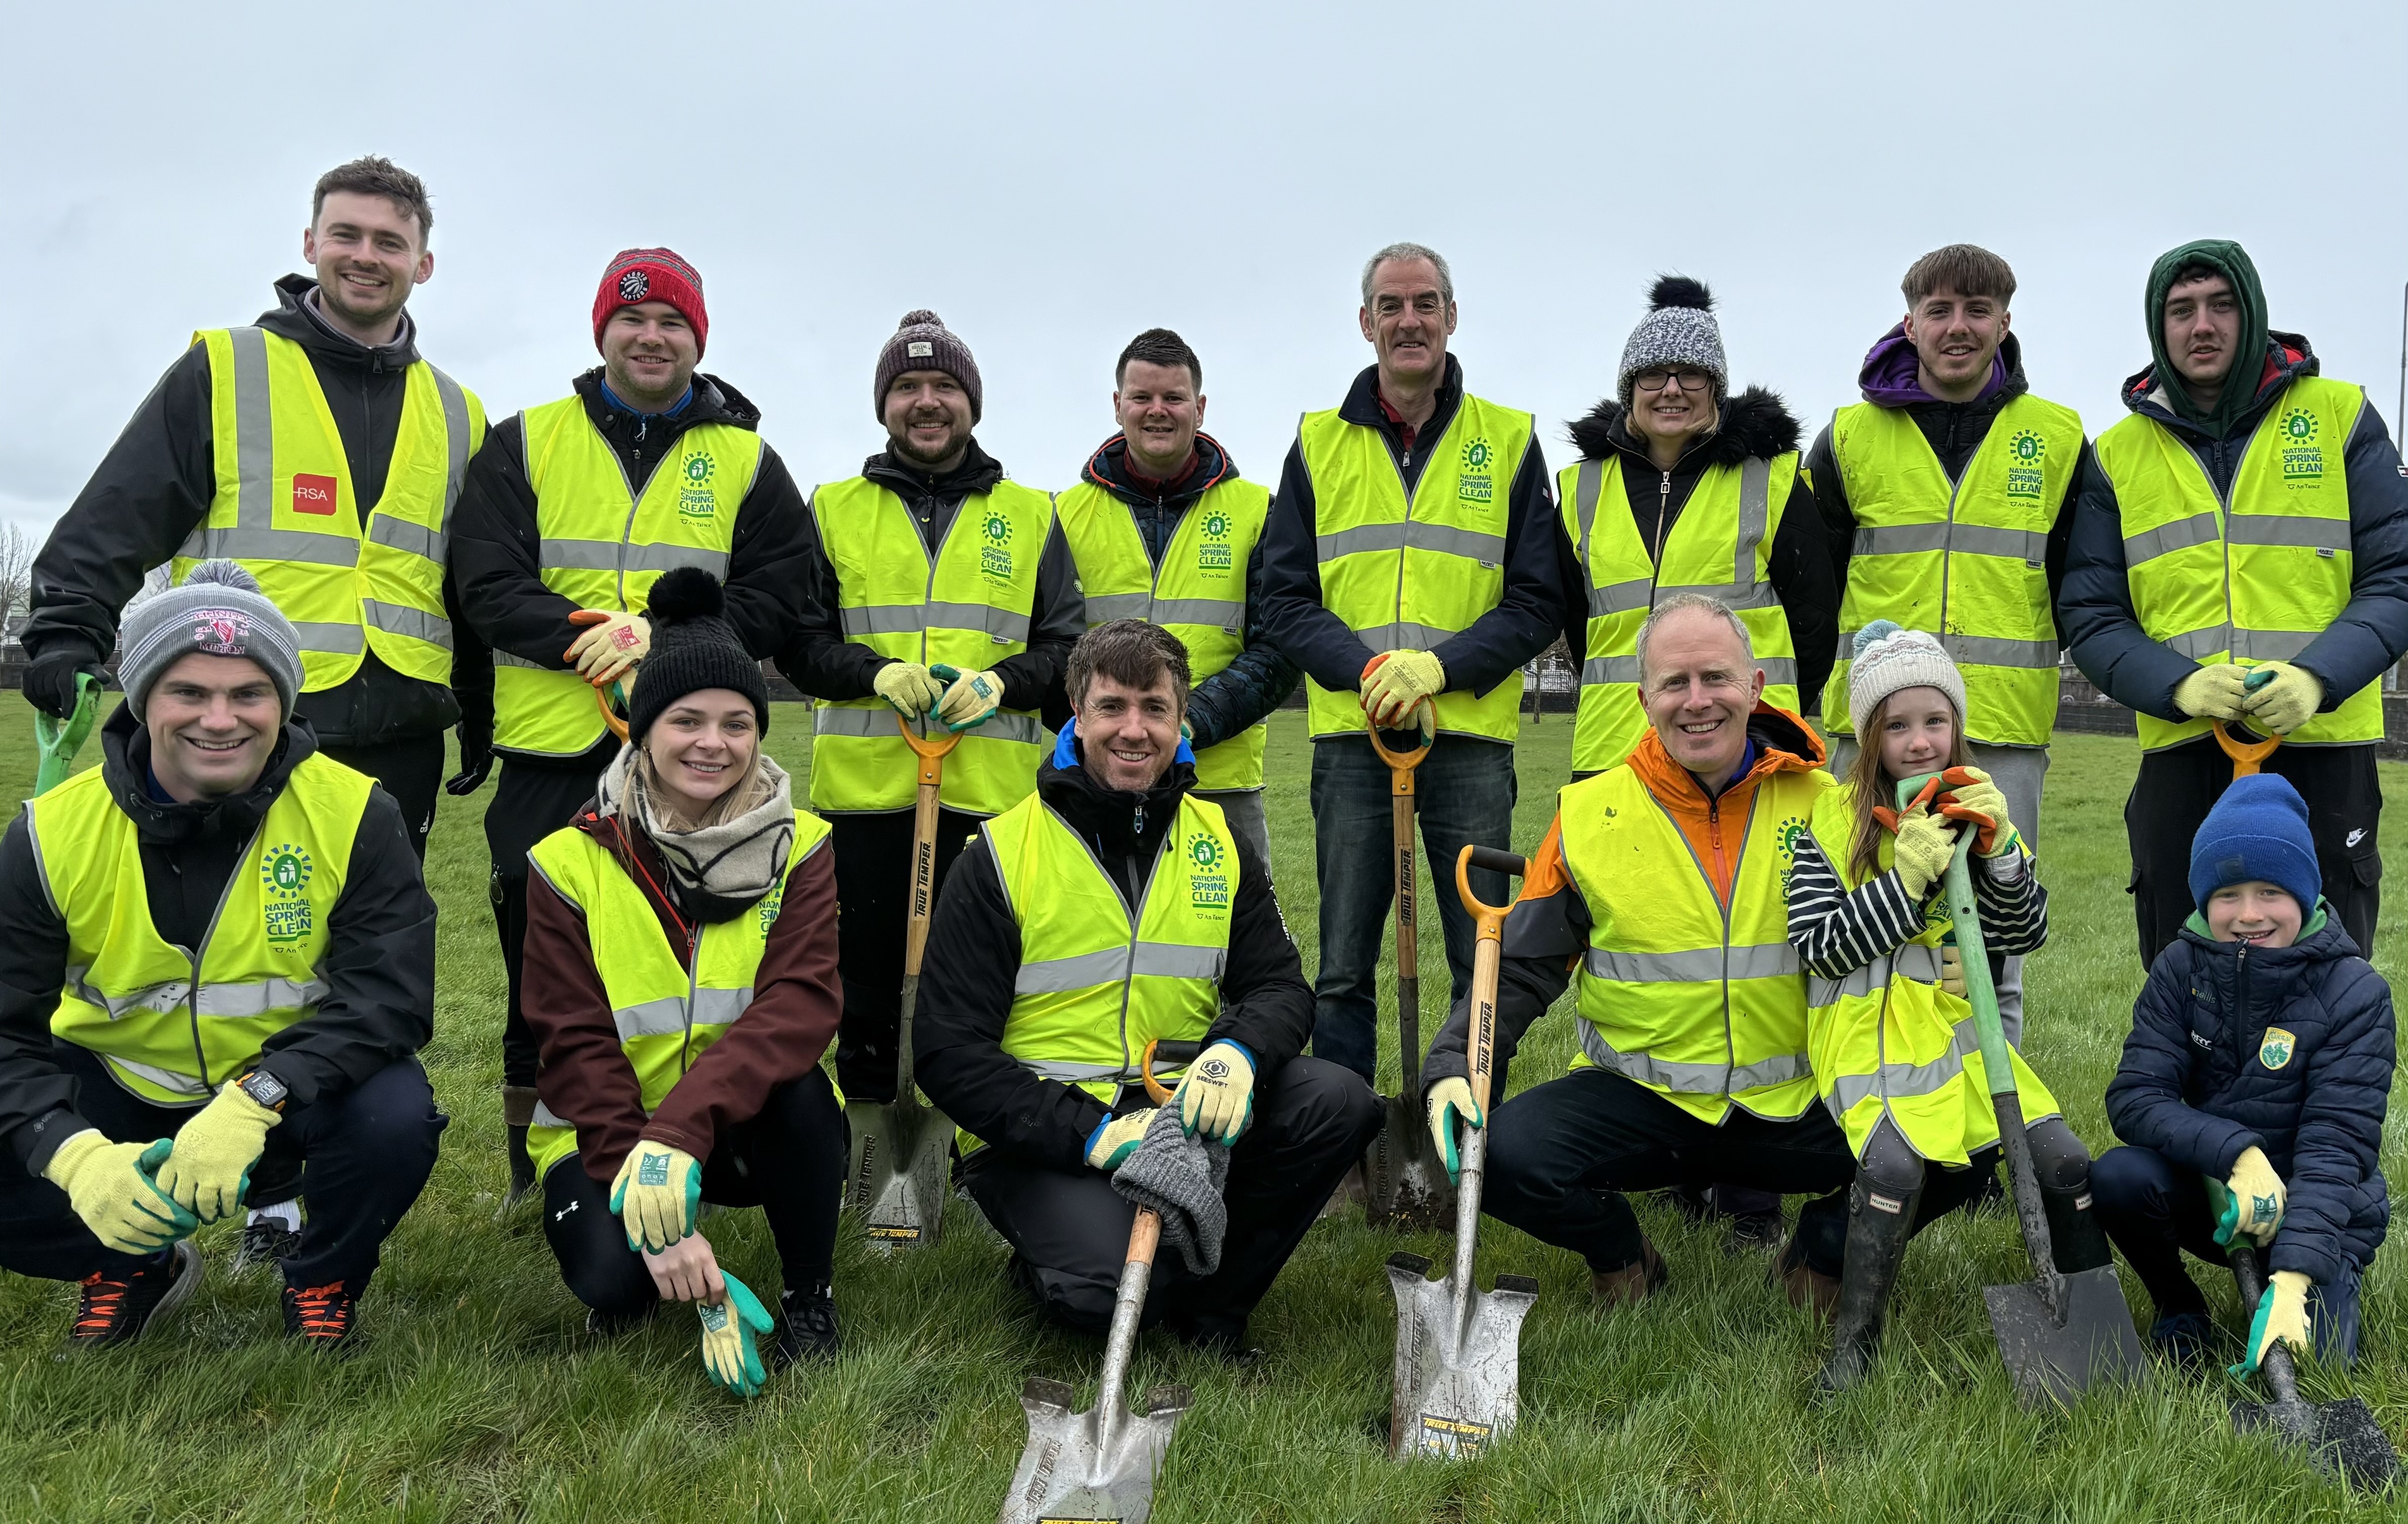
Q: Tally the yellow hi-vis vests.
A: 13